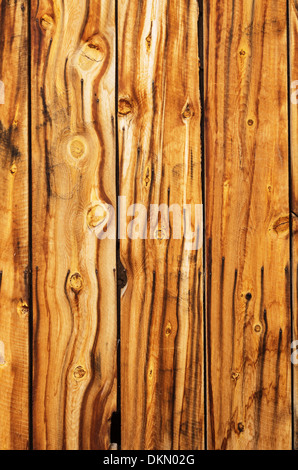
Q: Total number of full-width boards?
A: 3